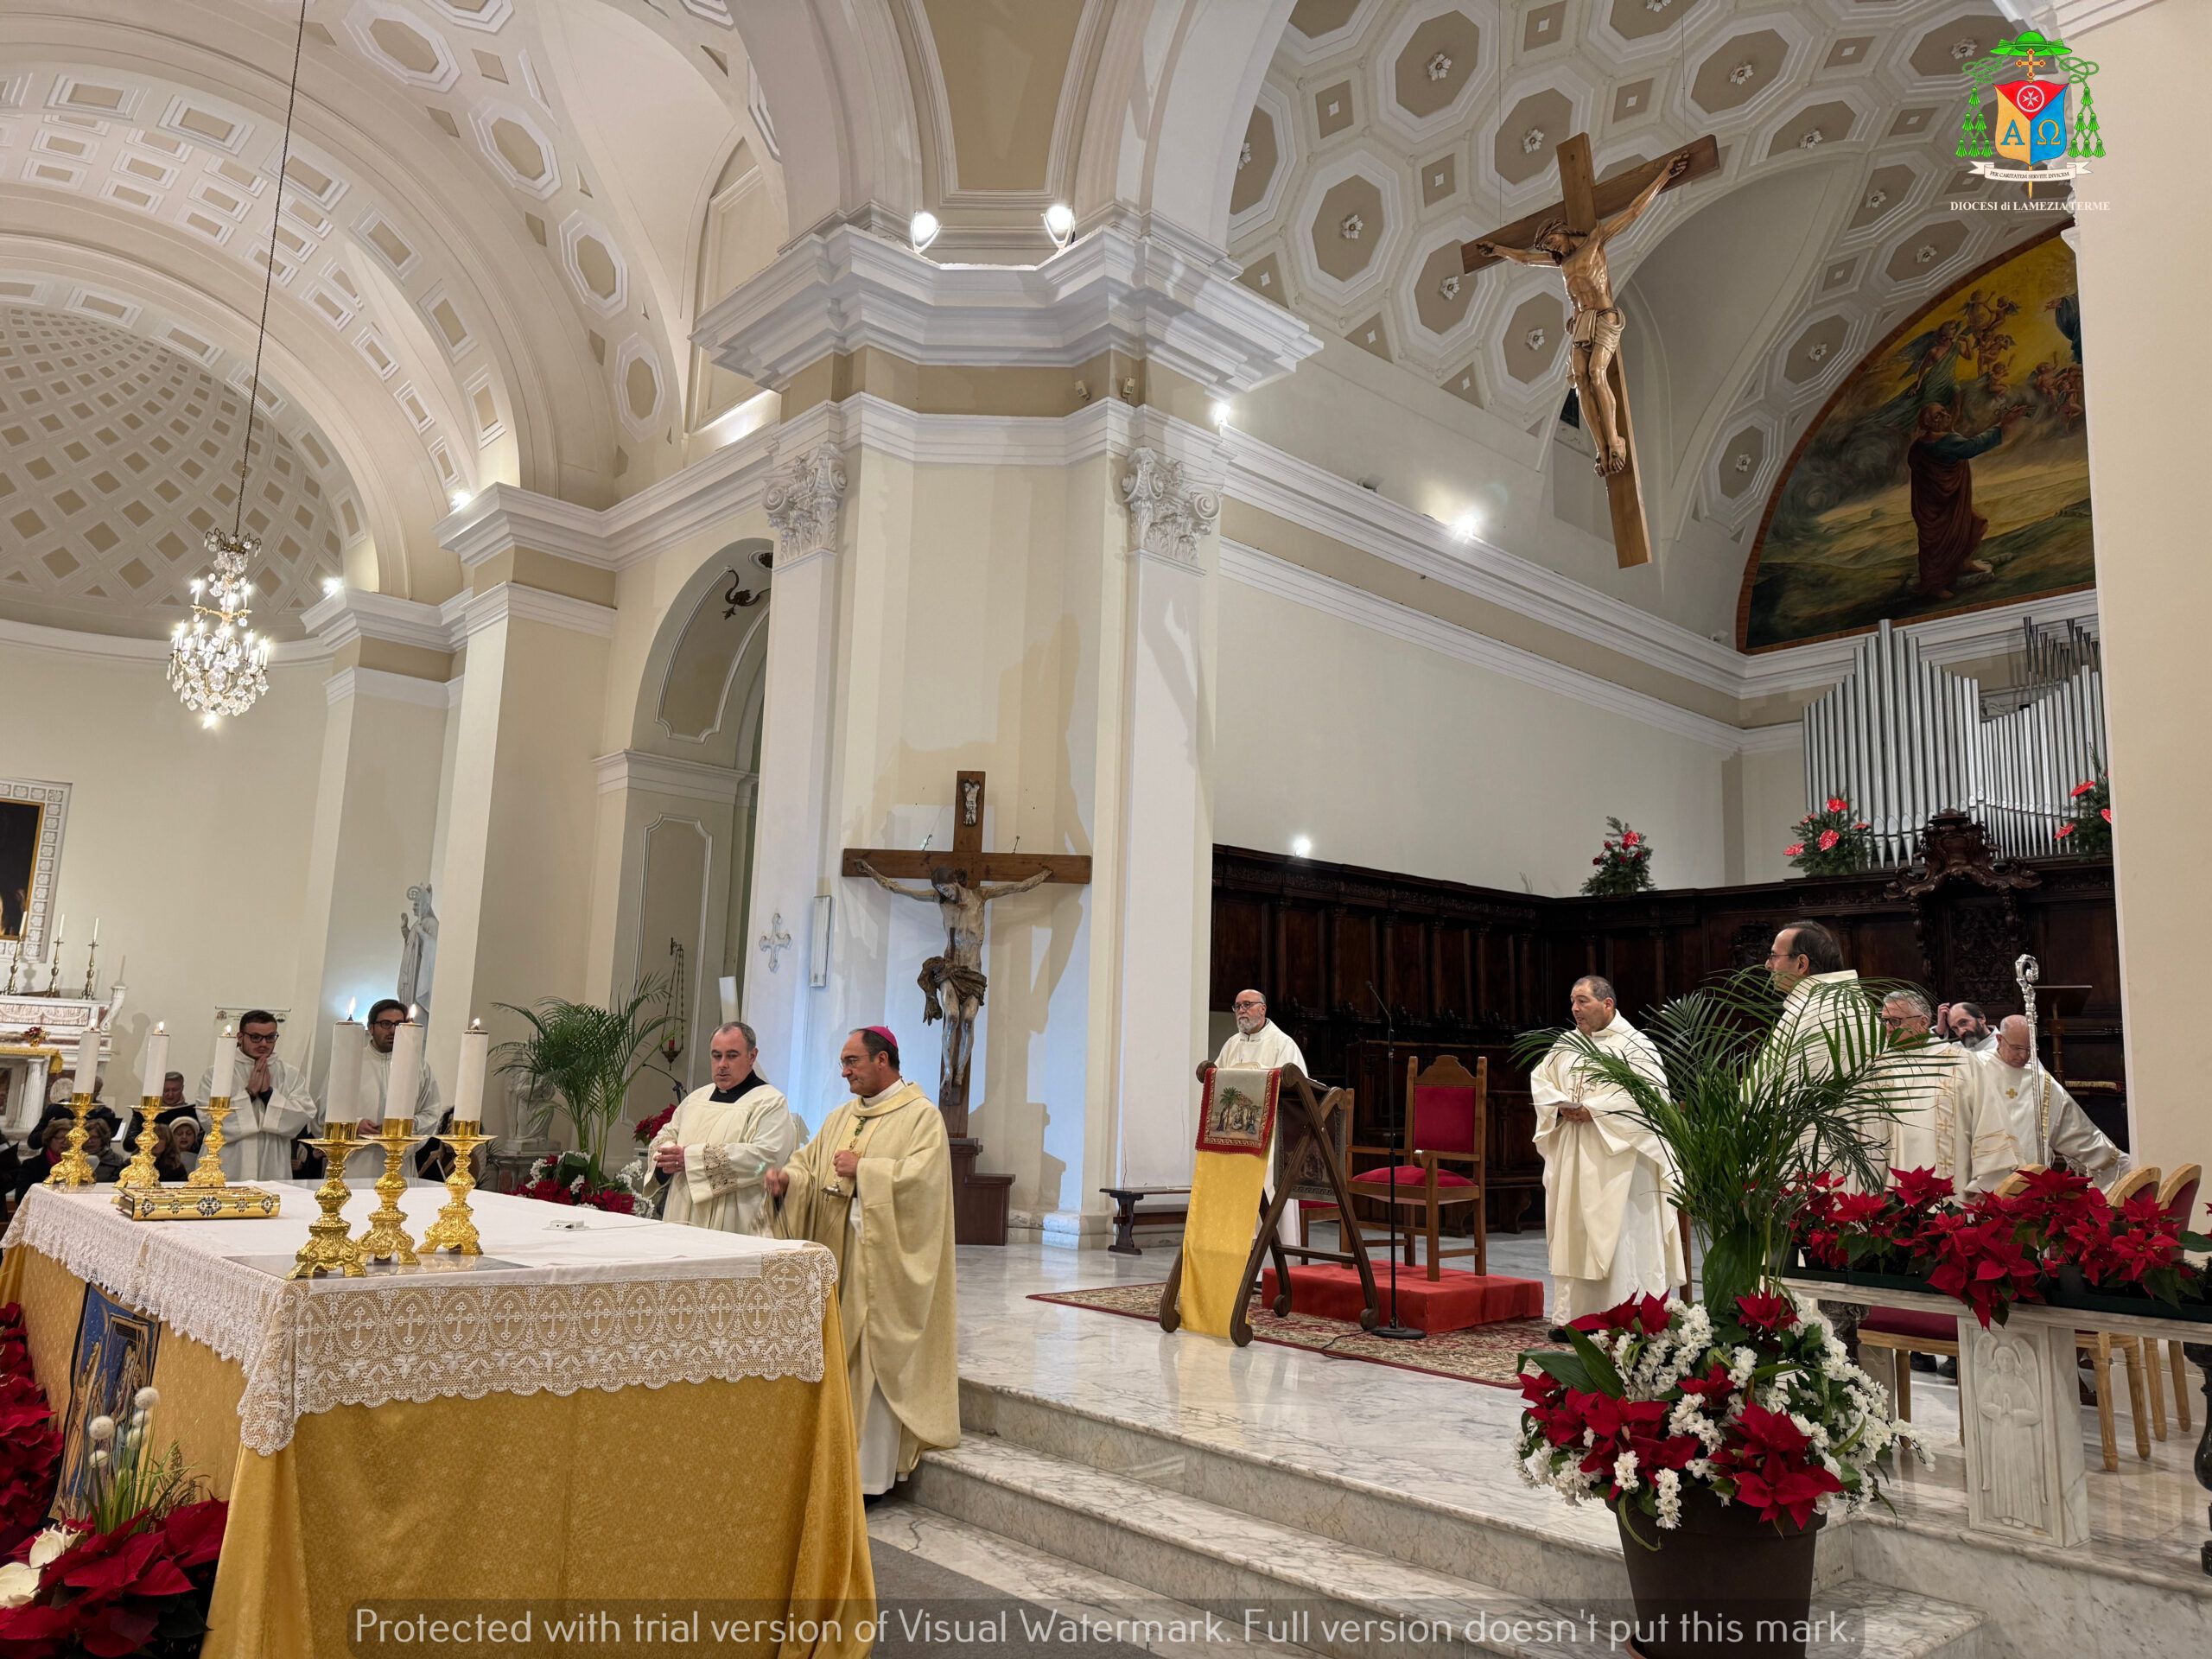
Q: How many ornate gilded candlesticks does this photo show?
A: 6